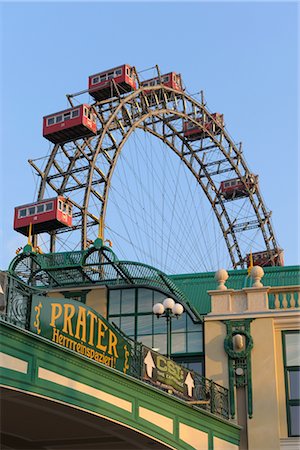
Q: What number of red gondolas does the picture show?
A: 7